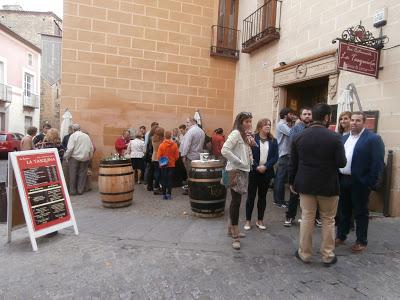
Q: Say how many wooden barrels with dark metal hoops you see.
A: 2